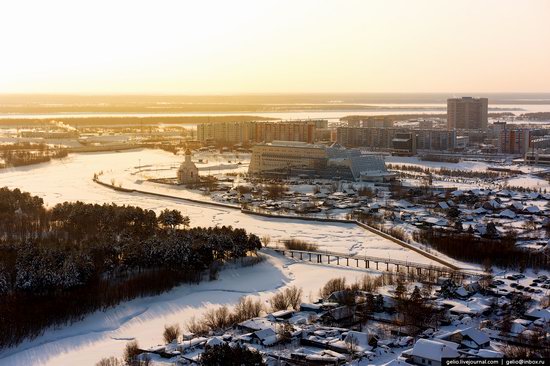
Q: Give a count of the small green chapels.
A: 0